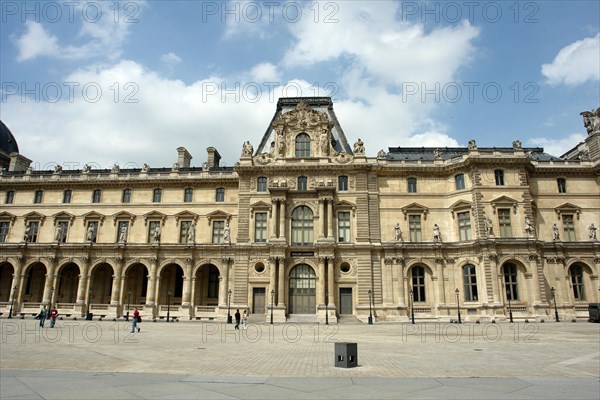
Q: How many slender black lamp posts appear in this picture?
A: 13